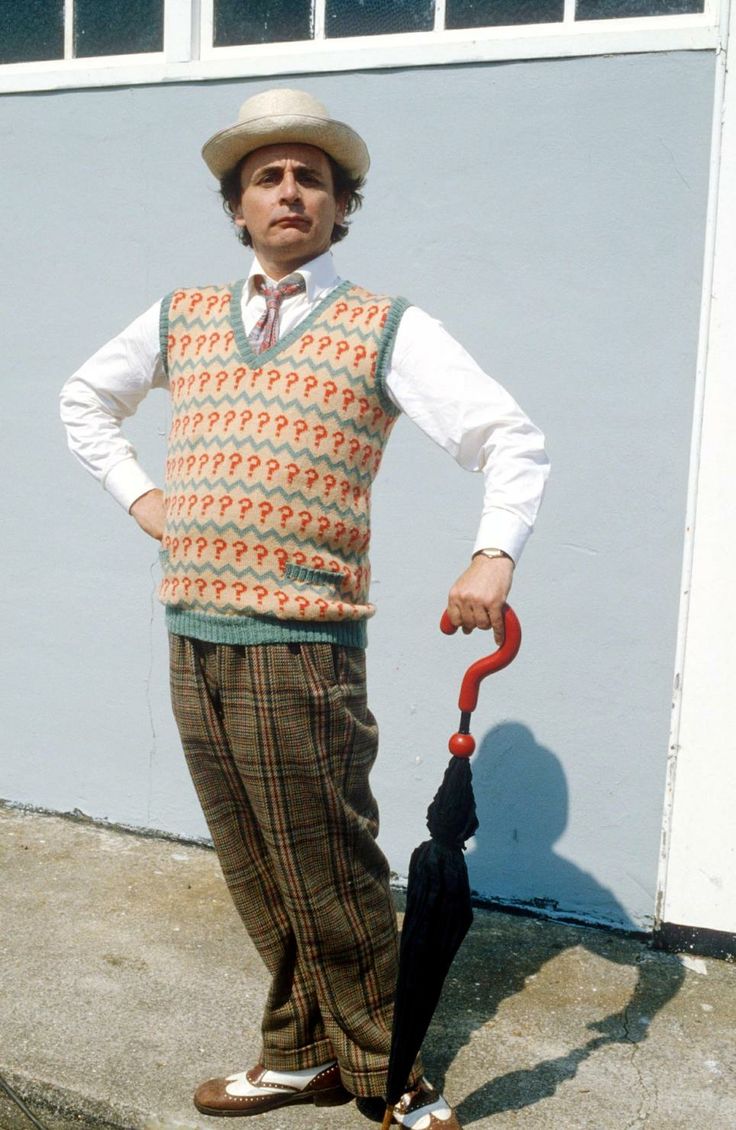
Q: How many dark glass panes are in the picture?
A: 6